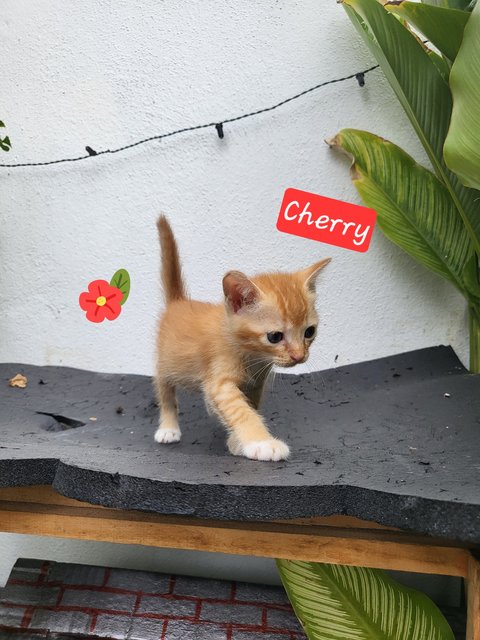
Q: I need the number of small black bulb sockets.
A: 3